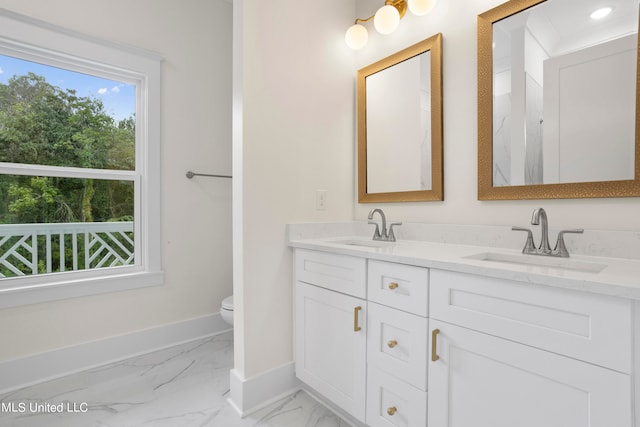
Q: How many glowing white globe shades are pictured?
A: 3